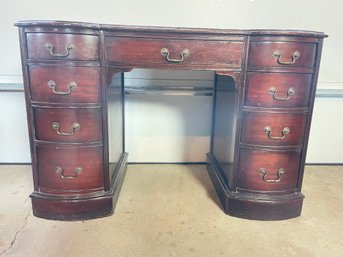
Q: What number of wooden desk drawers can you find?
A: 9